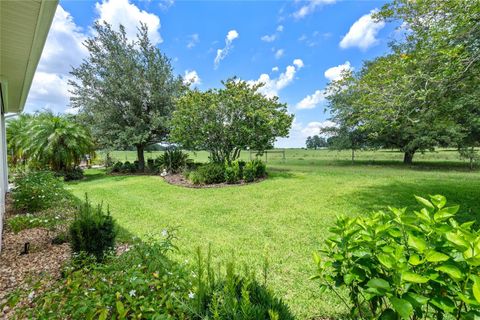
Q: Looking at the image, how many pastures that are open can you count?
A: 1